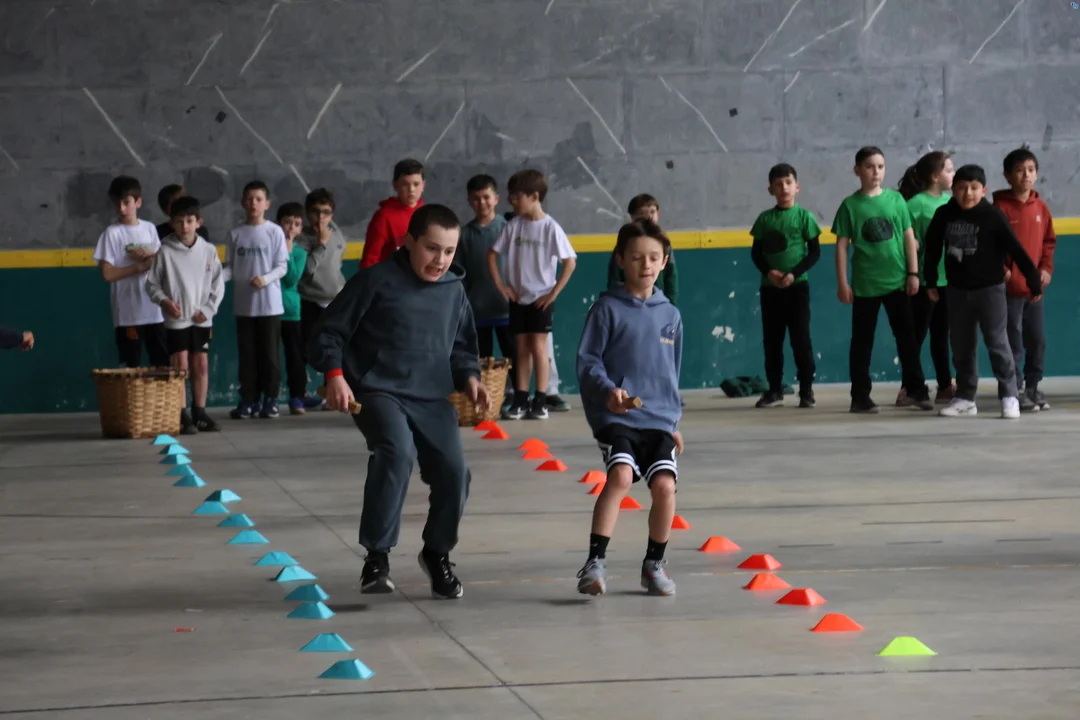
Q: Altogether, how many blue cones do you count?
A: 15